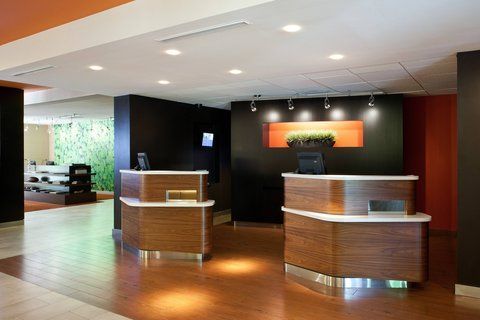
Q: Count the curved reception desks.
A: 2